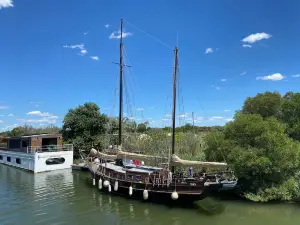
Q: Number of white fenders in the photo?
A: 8